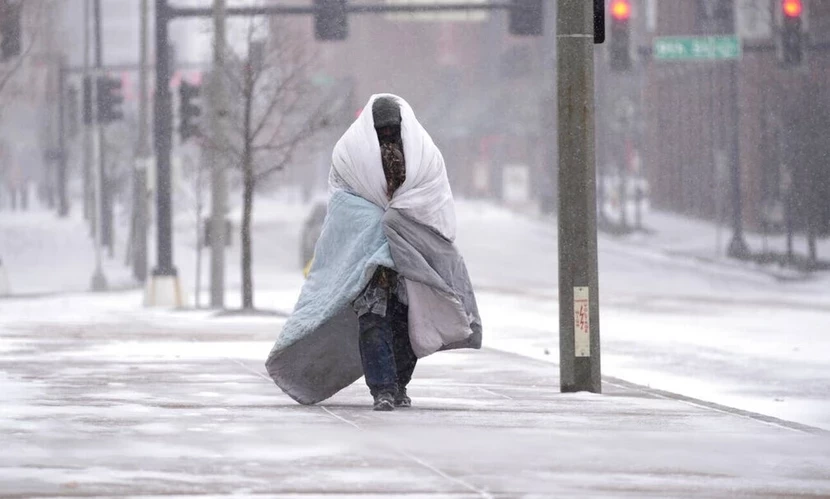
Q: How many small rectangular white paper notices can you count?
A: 1